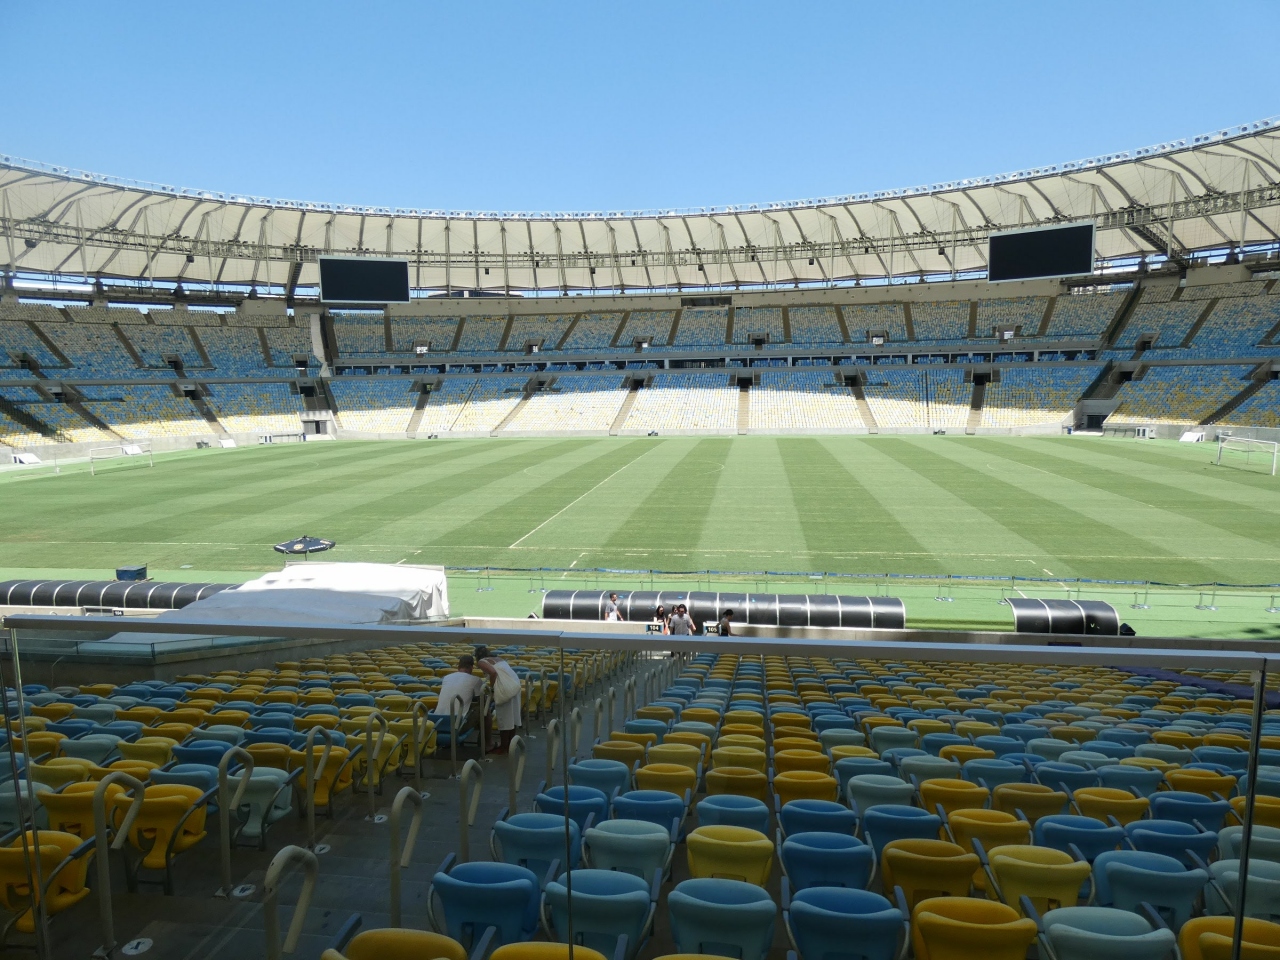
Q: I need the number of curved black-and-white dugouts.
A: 3